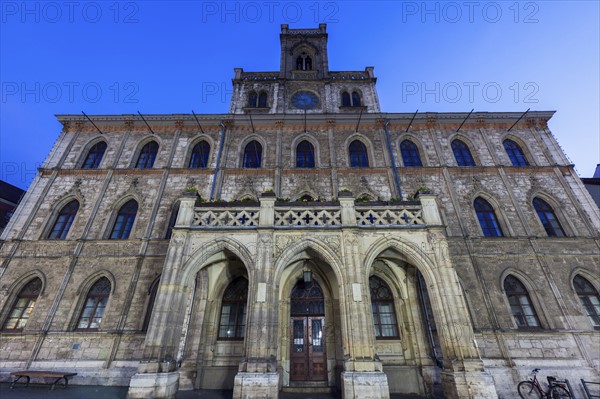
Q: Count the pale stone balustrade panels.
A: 3